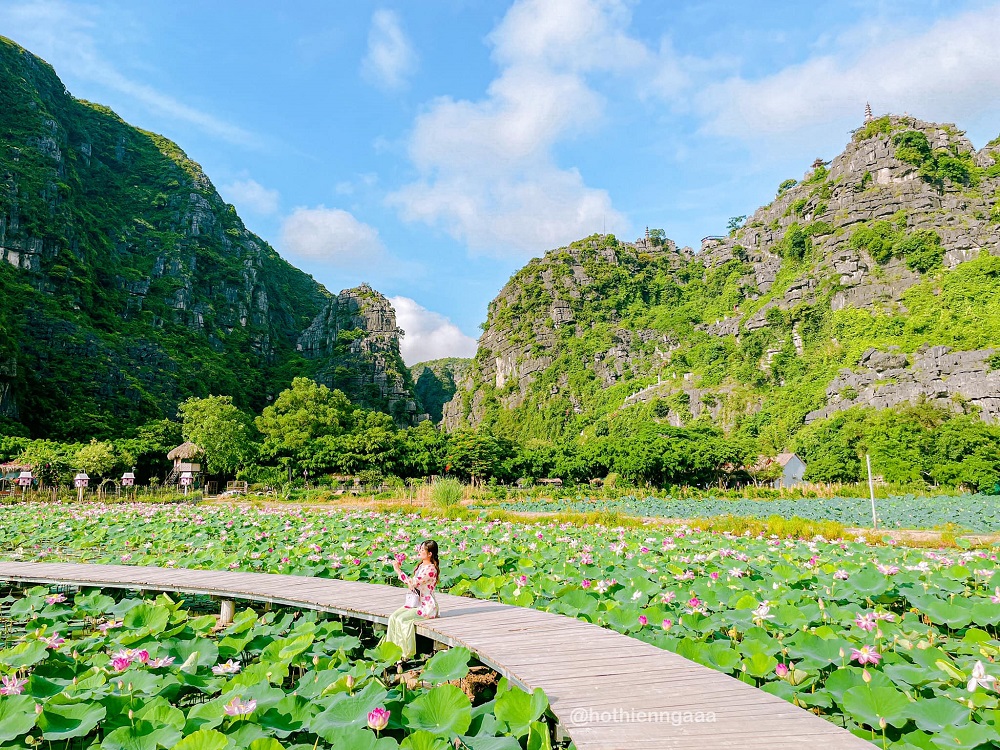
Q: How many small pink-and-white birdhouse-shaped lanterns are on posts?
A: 4